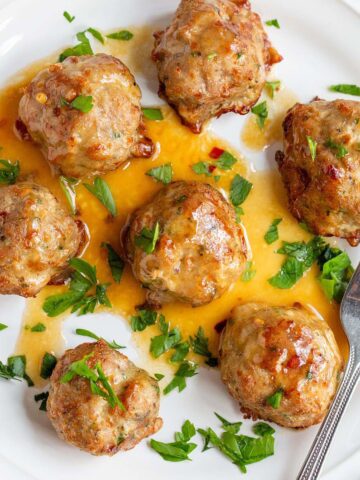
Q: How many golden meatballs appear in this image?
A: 7